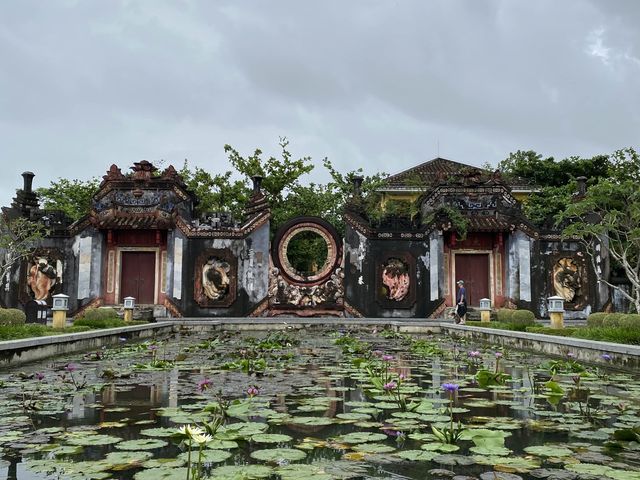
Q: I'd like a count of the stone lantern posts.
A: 4